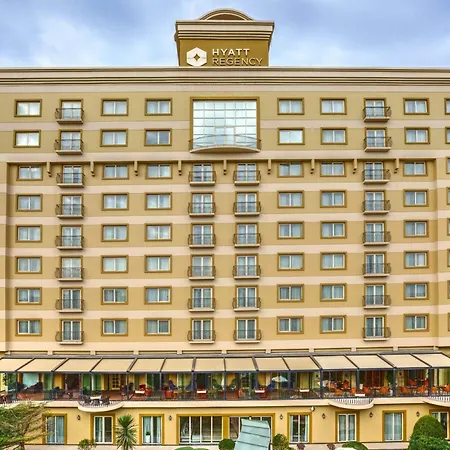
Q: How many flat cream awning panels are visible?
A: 14